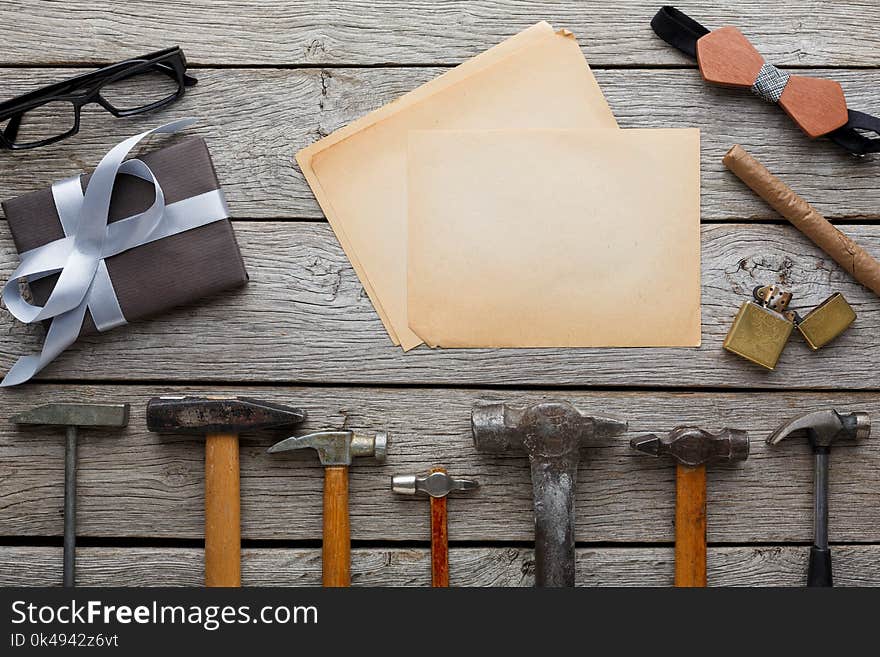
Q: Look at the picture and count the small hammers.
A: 1